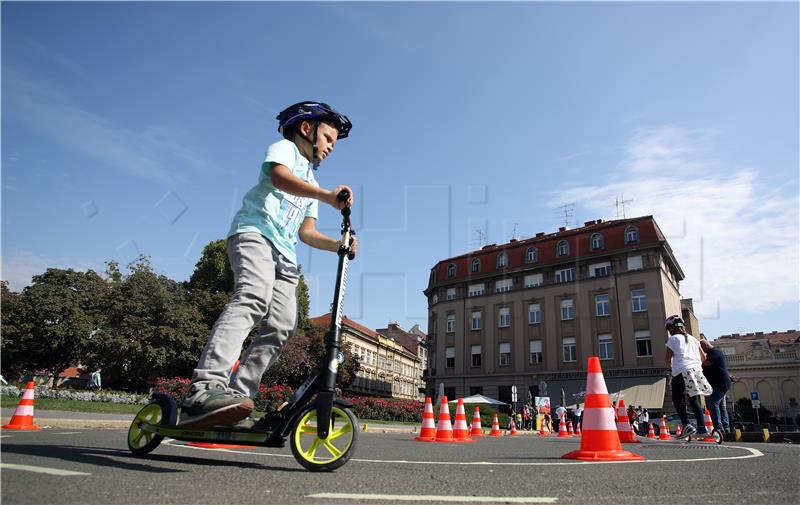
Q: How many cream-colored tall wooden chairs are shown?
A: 0